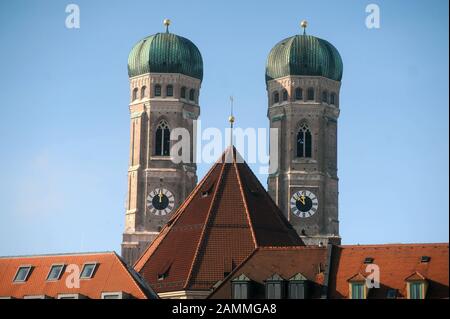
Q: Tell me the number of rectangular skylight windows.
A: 3